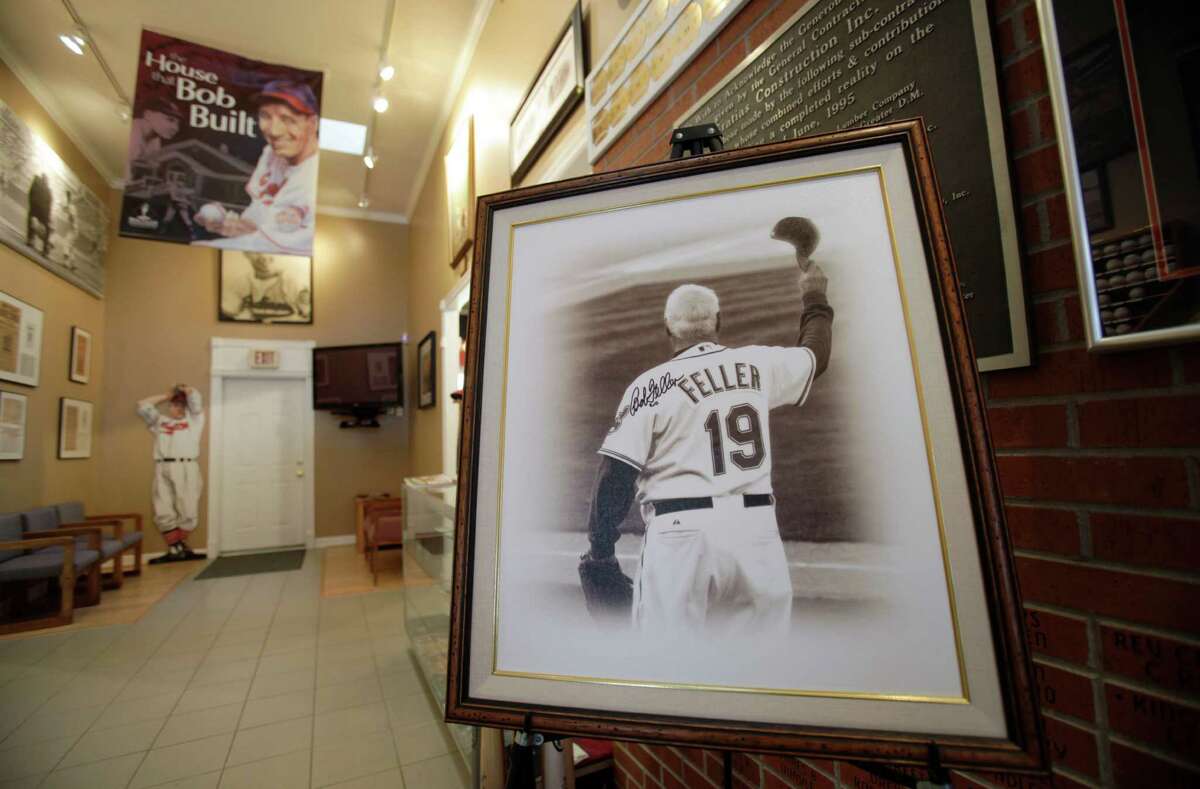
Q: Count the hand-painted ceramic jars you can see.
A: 0